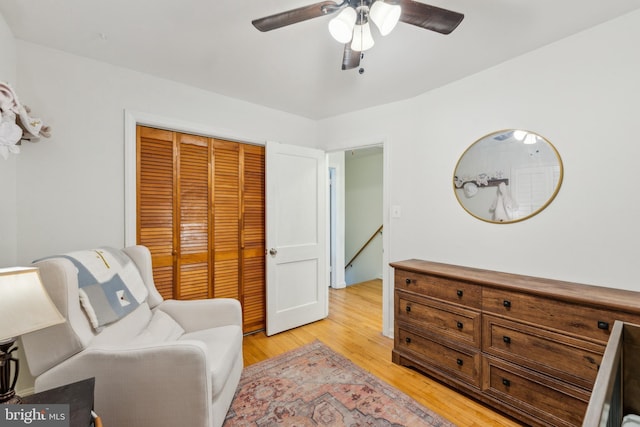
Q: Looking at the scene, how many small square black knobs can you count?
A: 10